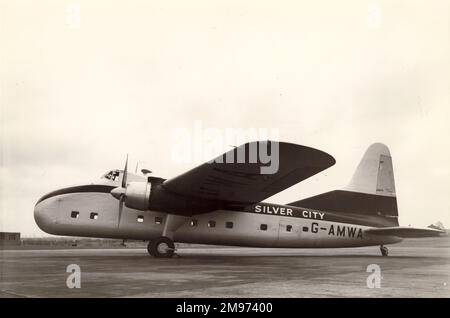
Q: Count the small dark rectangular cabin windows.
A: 10